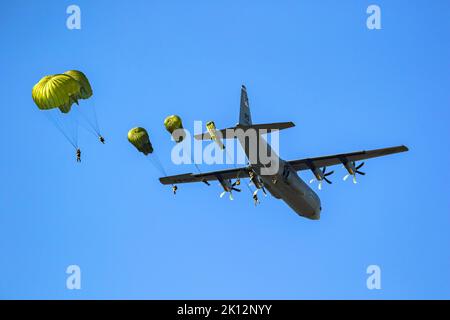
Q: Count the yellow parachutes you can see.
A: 5